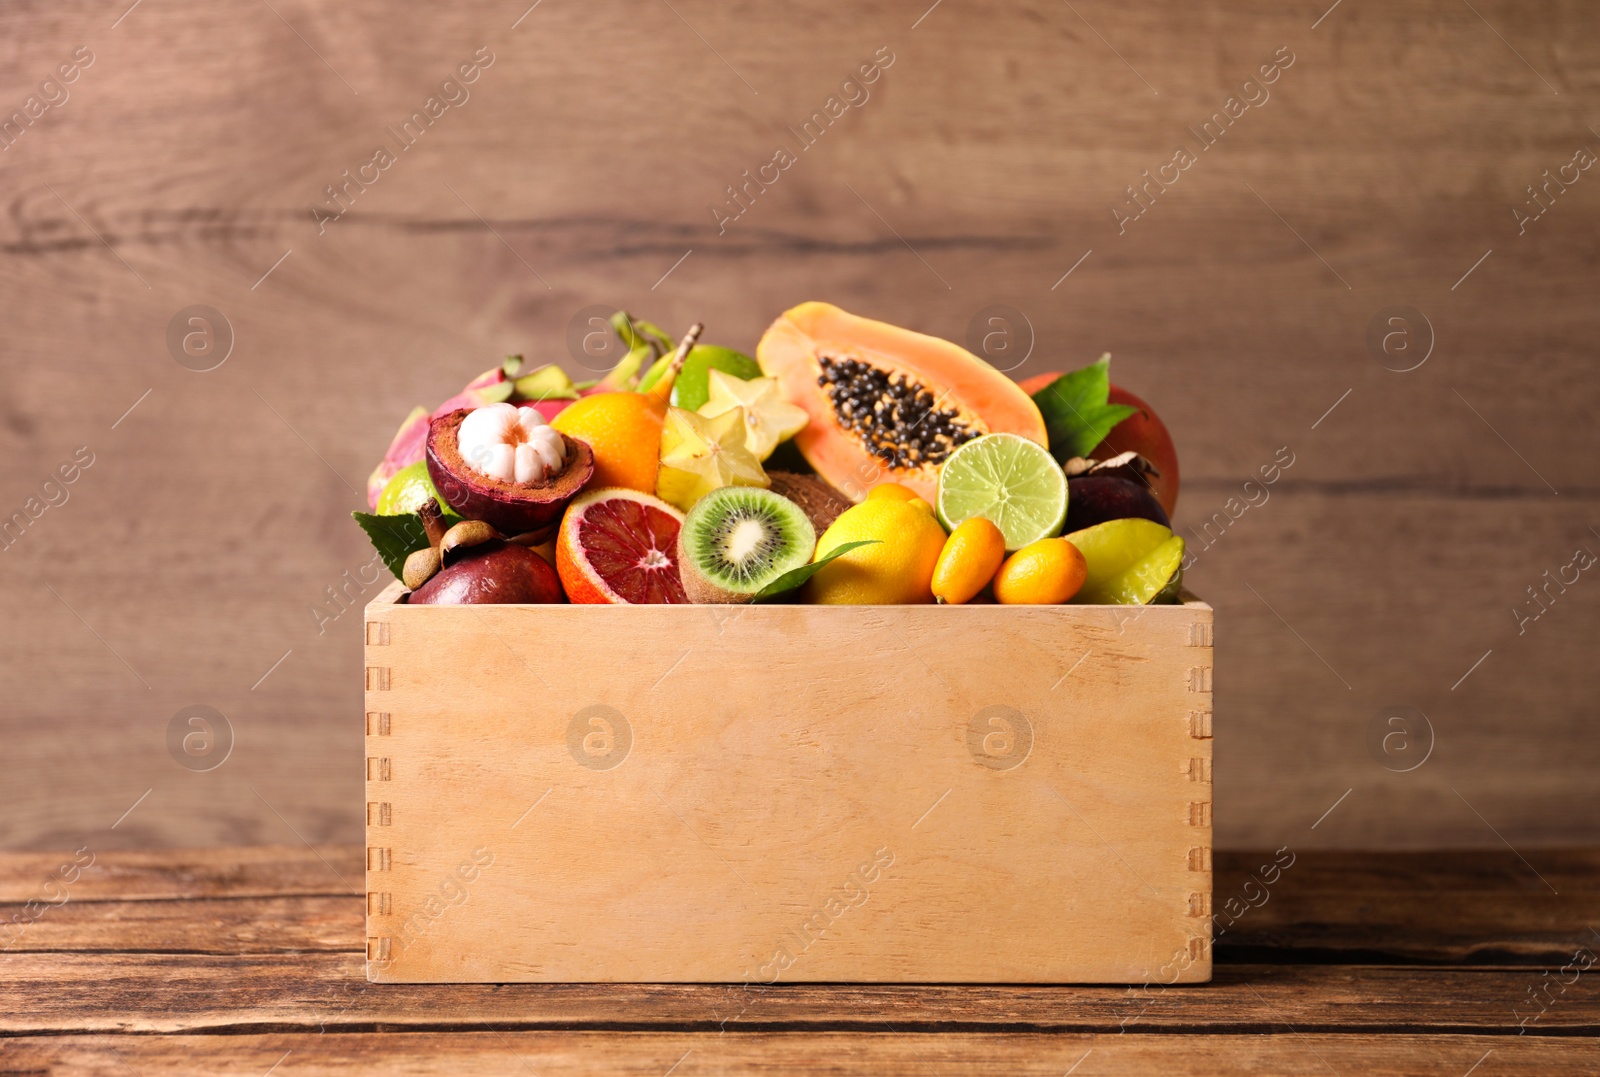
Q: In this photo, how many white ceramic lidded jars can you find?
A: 0